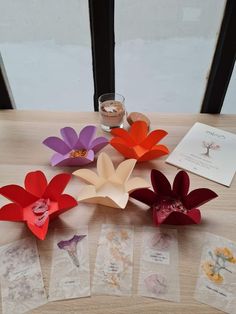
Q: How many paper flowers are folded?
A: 5